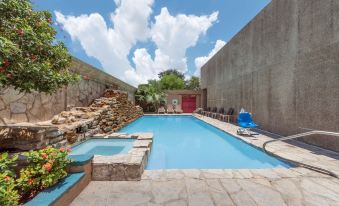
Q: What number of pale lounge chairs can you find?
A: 3